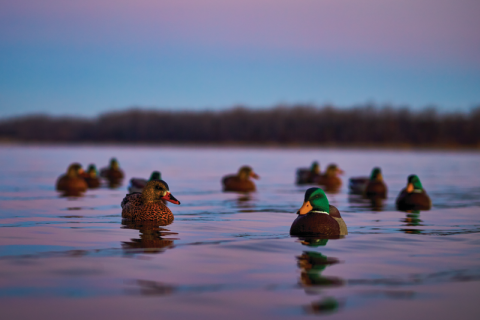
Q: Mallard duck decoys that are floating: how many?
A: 11